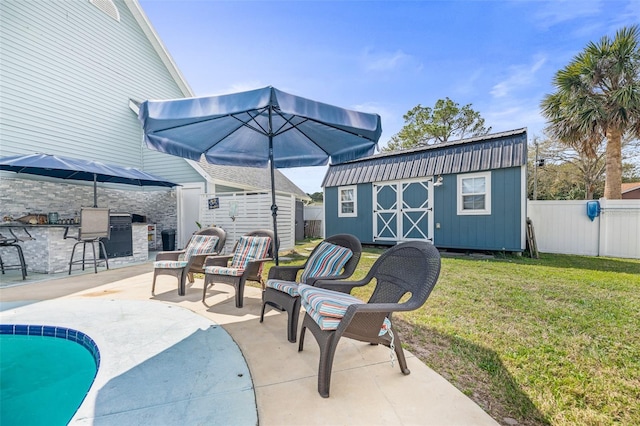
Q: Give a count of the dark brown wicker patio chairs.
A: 4